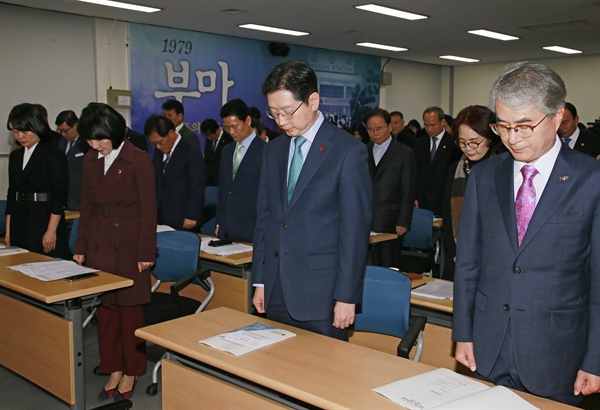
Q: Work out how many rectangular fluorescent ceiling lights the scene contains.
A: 7